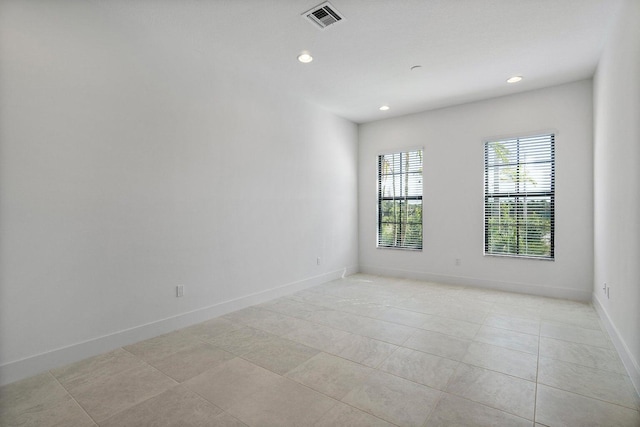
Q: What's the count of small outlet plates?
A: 5